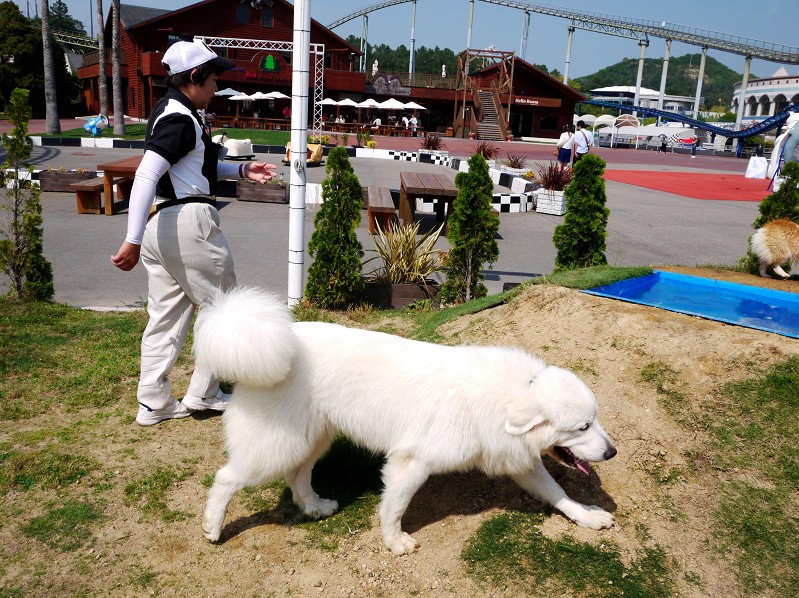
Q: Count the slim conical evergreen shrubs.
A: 5